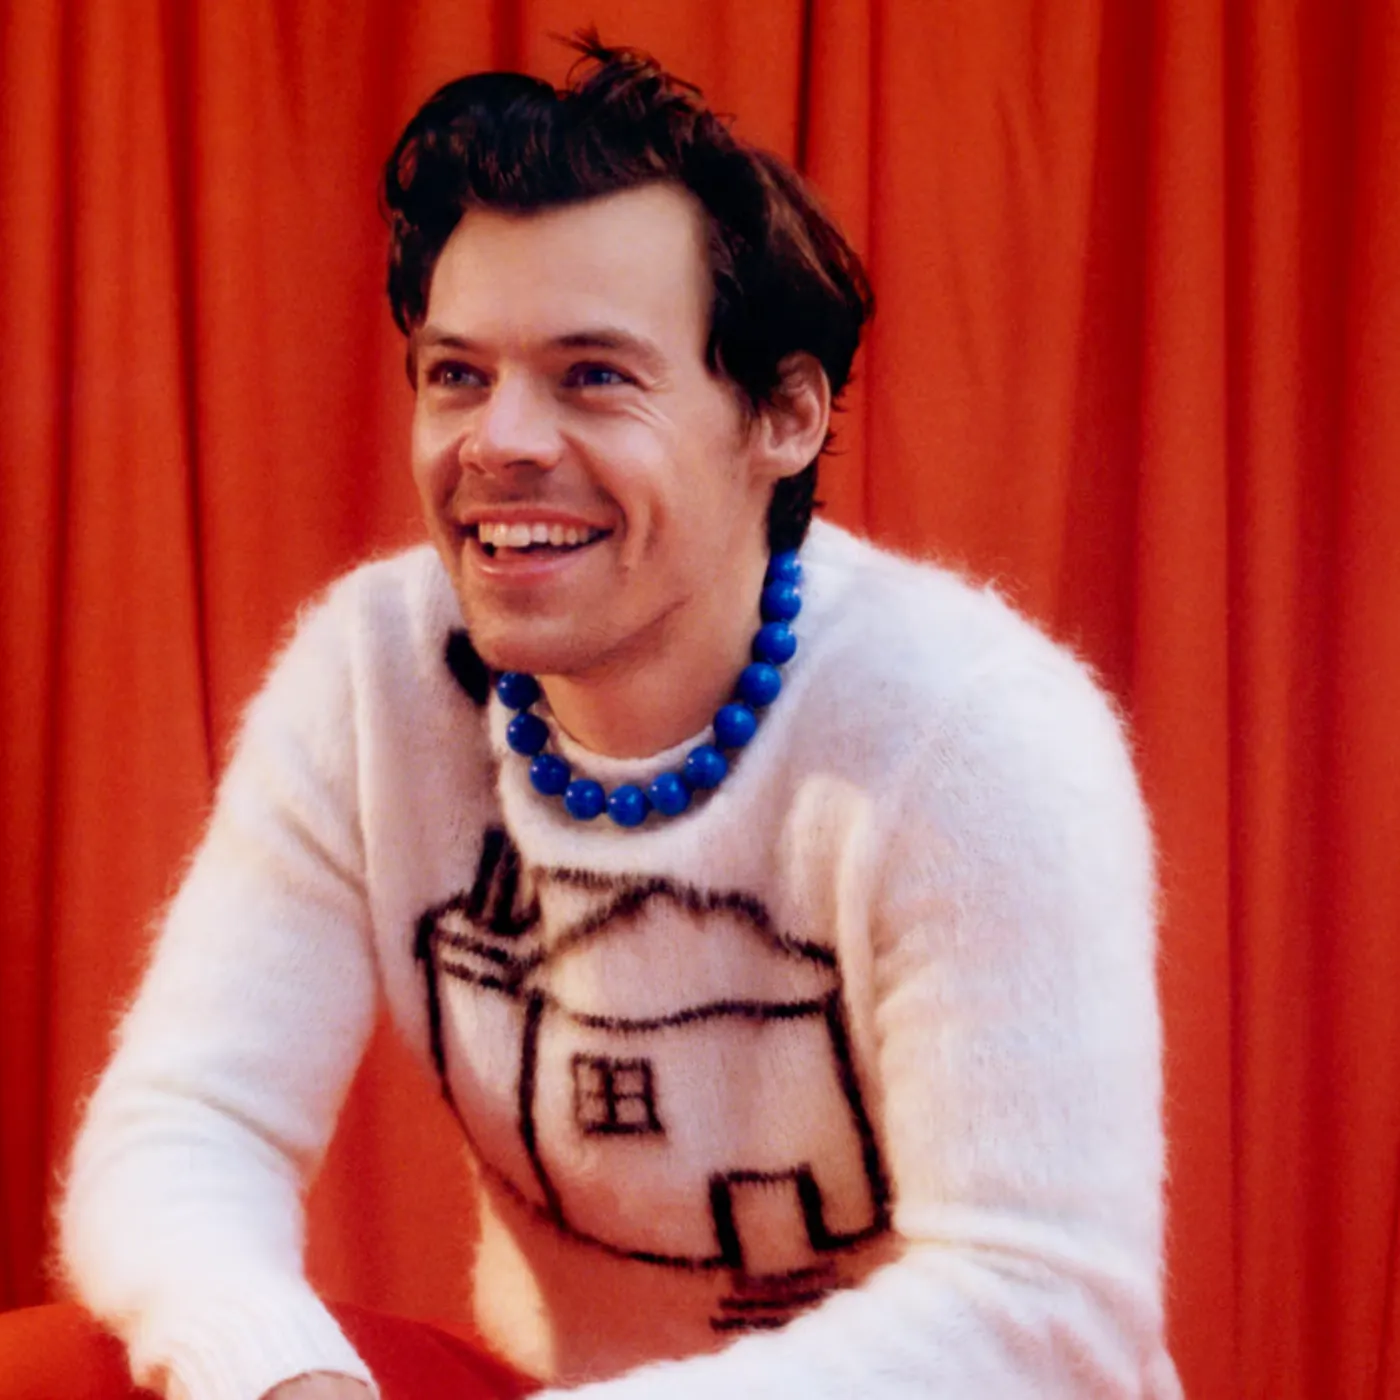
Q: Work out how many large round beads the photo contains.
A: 12